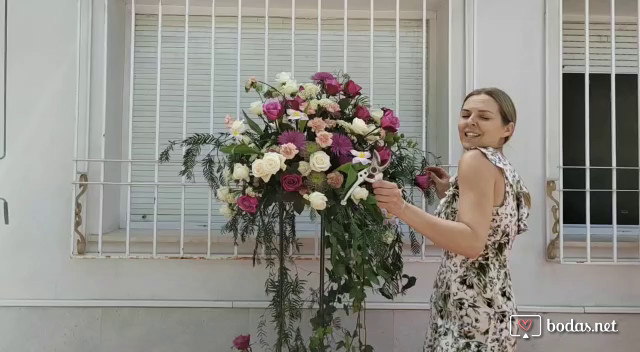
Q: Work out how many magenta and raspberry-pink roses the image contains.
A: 11